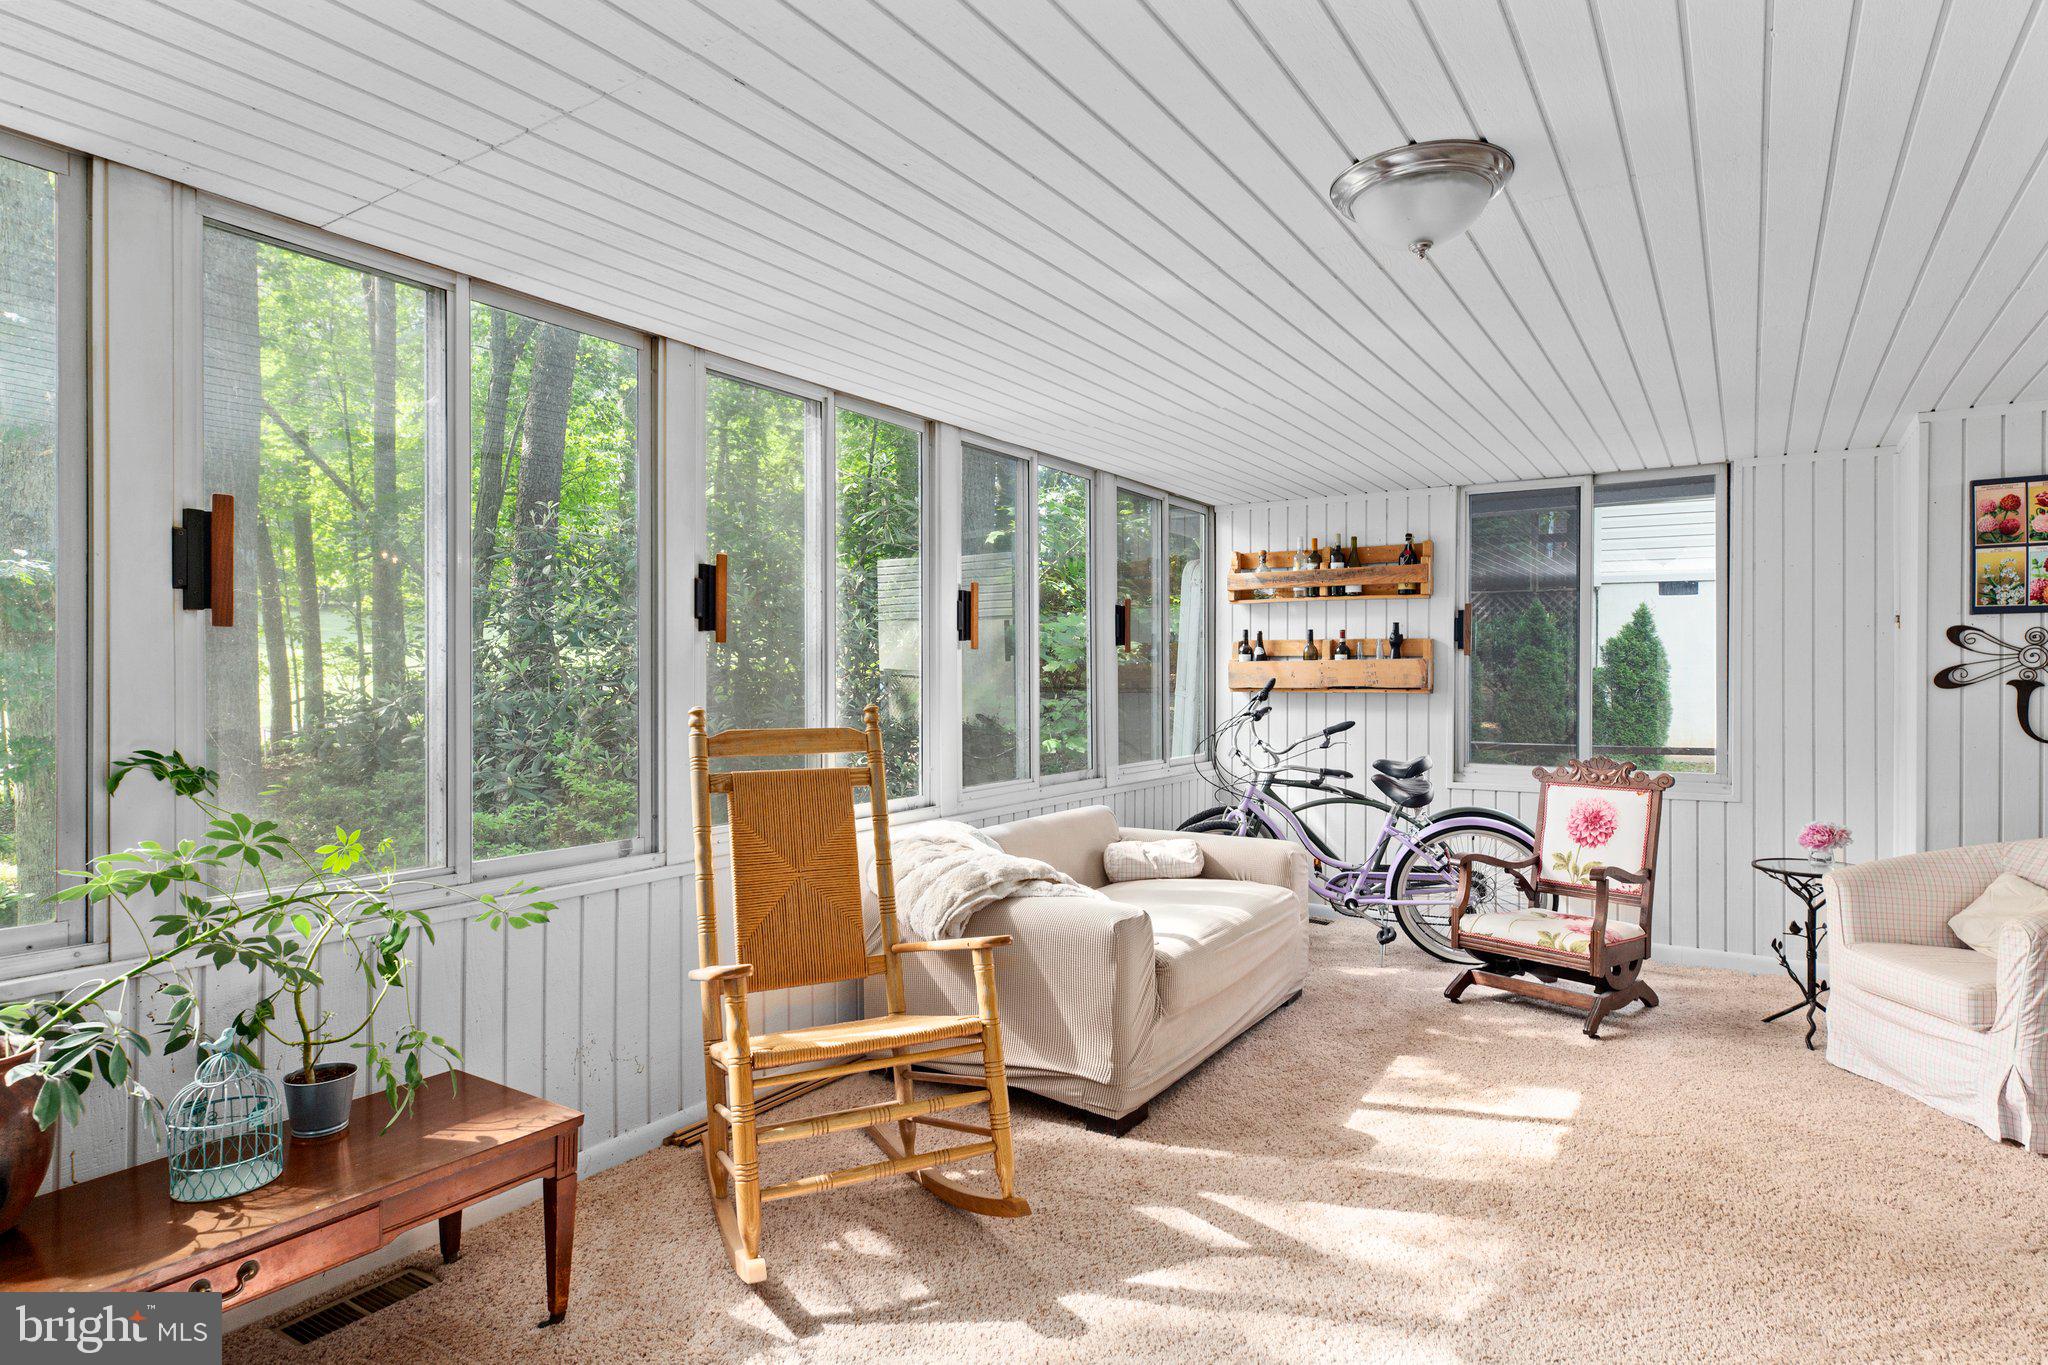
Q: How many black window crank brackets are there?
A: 5